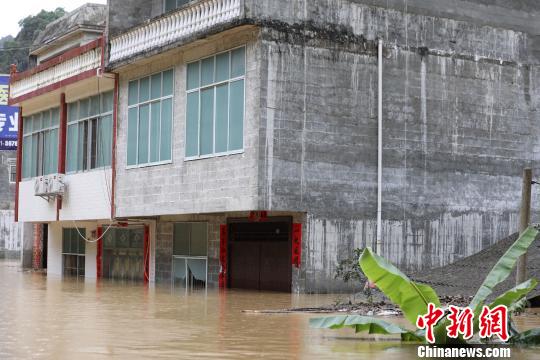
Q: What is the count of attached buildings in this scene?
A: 2